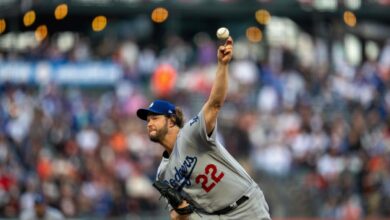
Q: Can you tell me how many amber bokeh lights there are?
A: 9